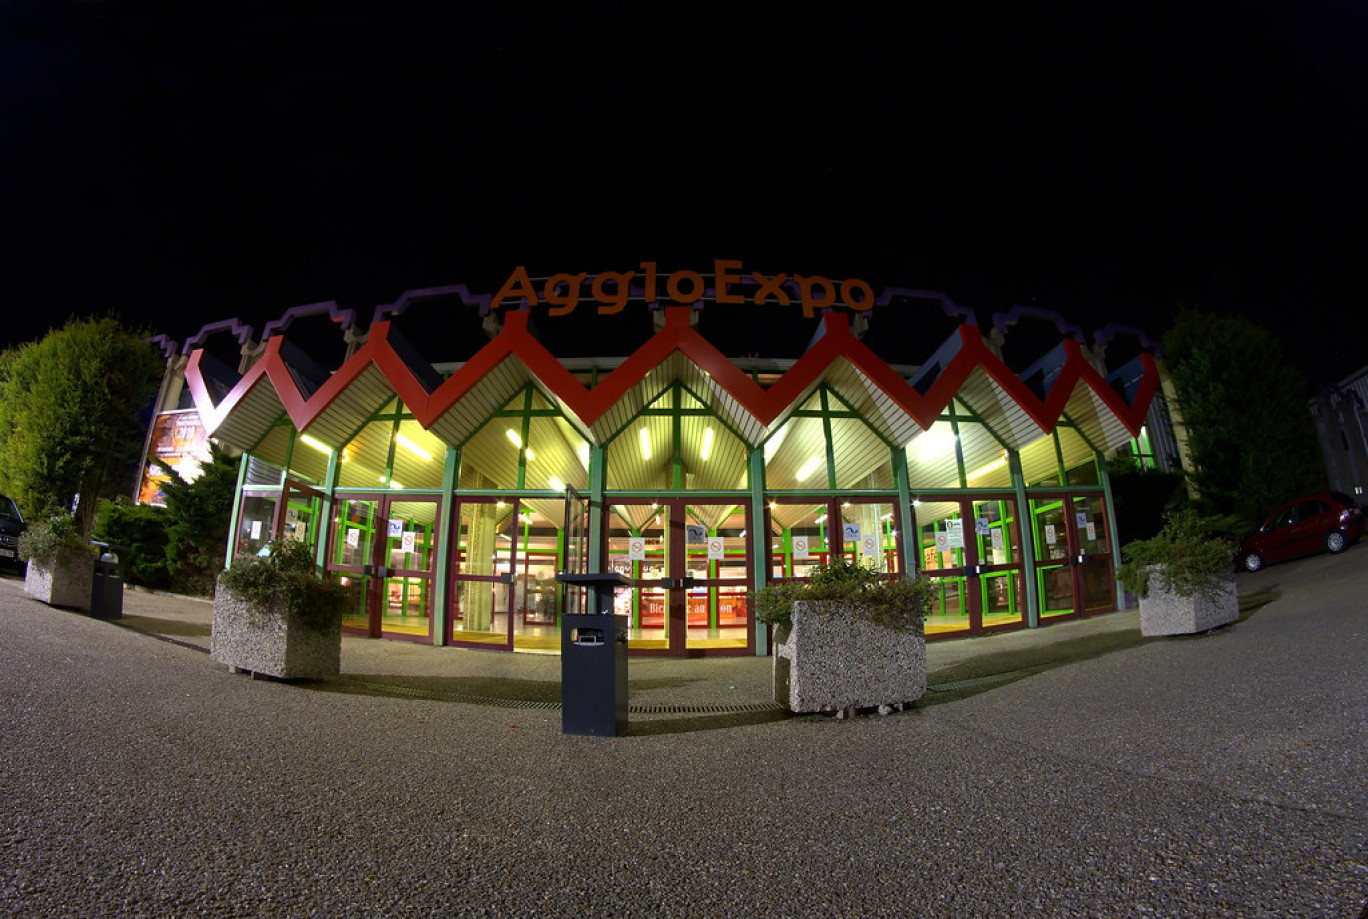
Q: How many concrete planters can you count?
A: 4